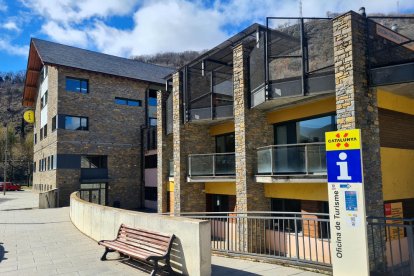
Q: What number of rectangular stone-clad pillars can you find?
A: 4